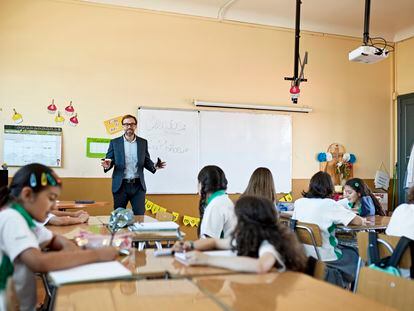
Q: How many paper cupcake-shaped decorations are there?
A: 5